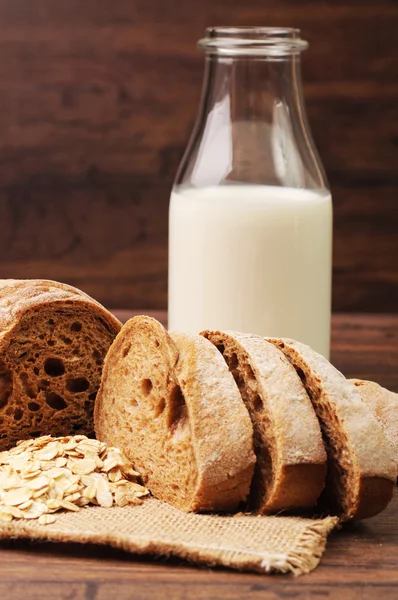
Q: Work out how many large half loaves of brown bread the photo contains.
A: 1